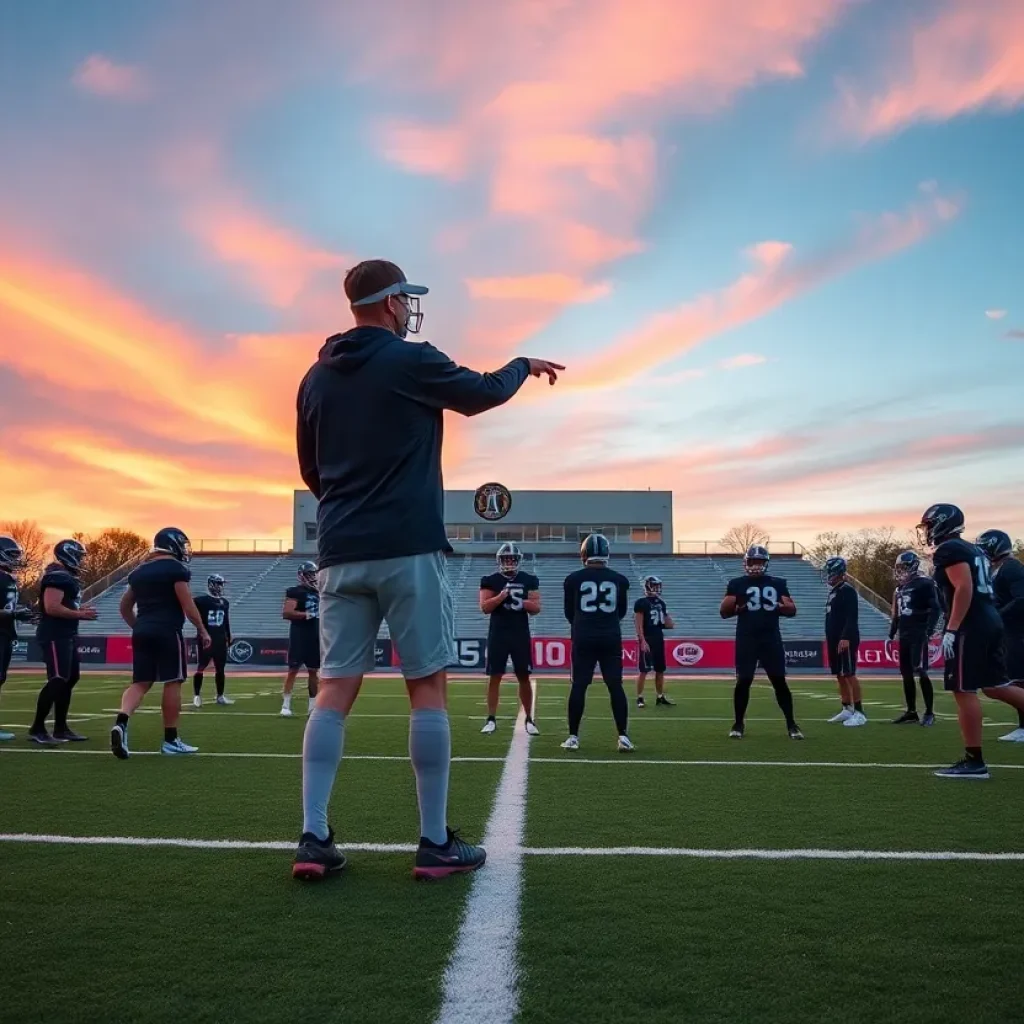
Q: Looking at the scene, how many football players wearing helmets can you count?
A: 13